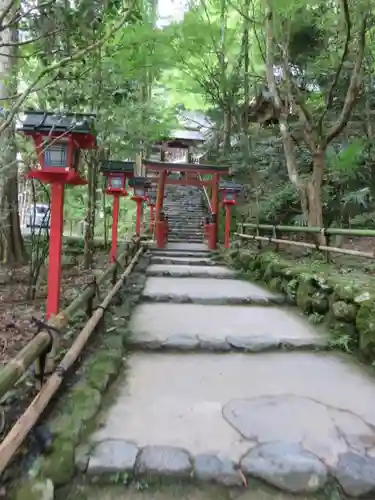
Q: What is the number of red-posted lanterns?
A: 5